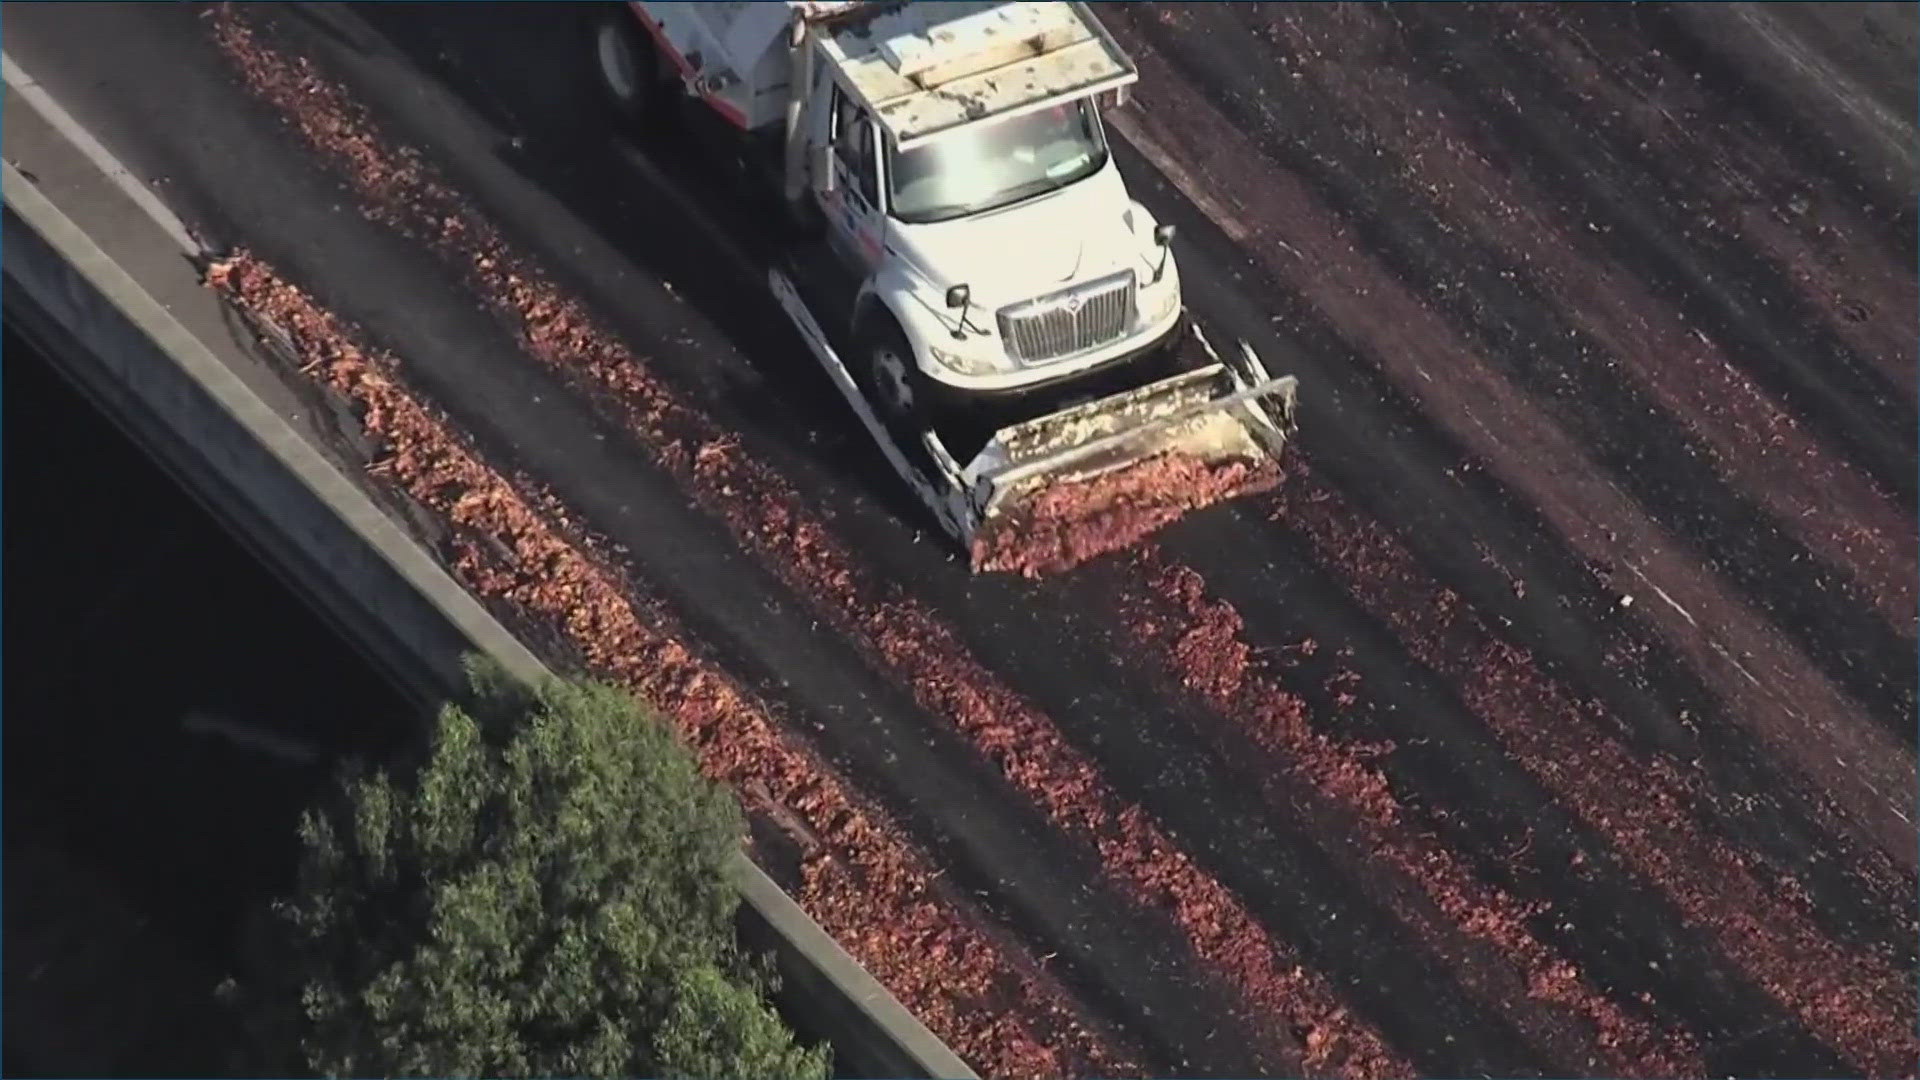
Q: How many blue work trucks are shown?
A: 0